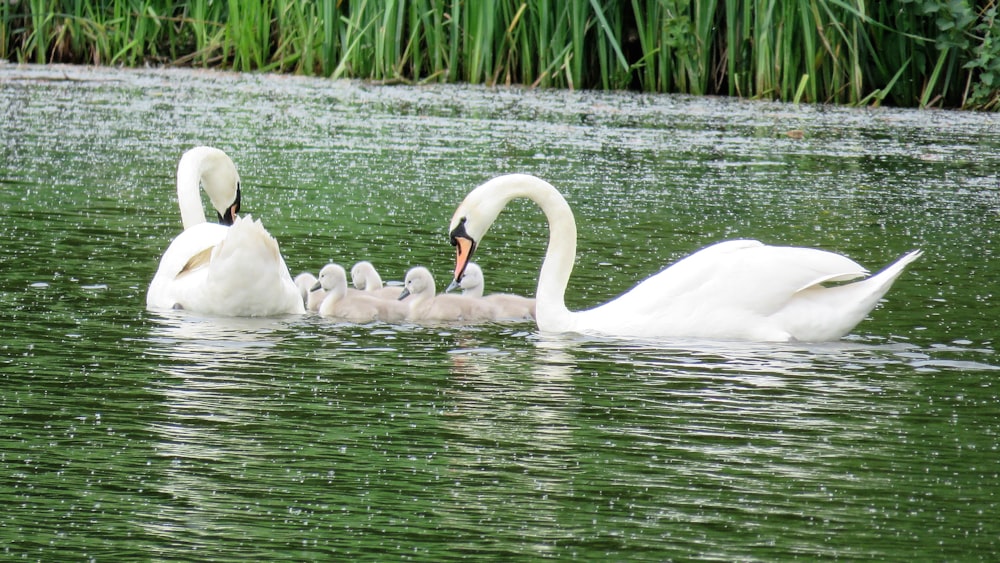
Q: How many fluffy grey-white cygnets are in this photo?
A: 5